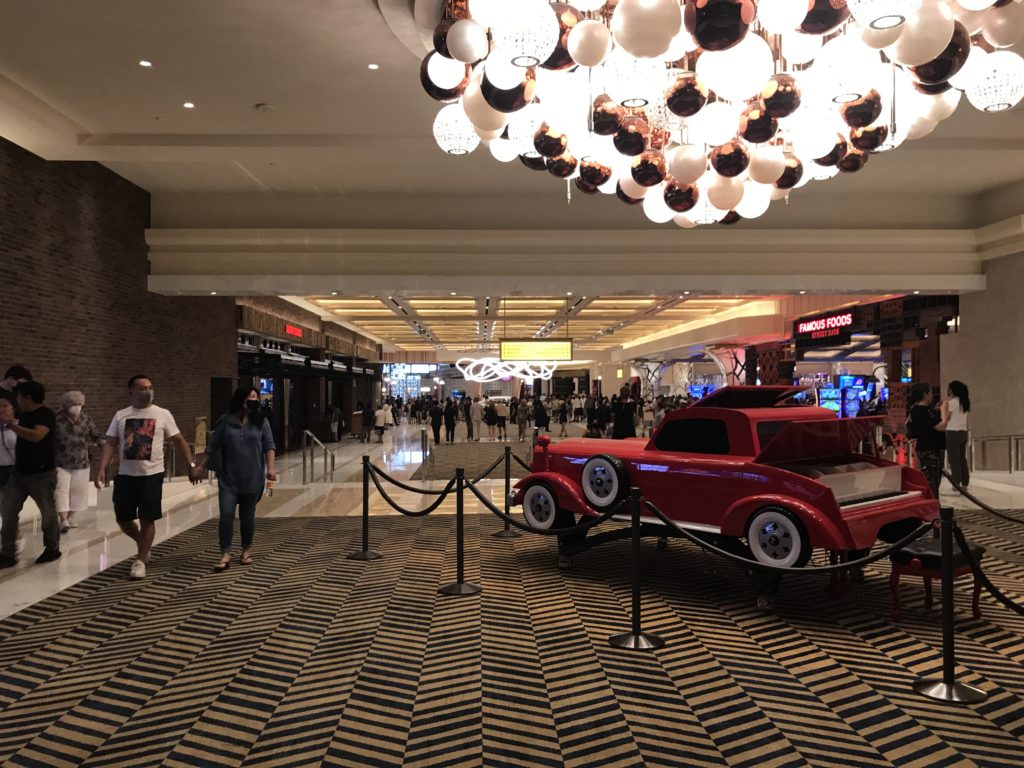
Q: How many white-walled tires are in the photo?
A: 3